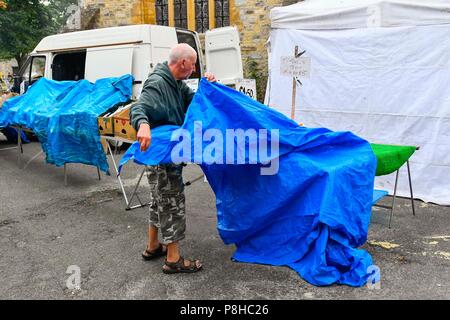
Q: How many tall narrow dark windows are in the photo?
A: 4